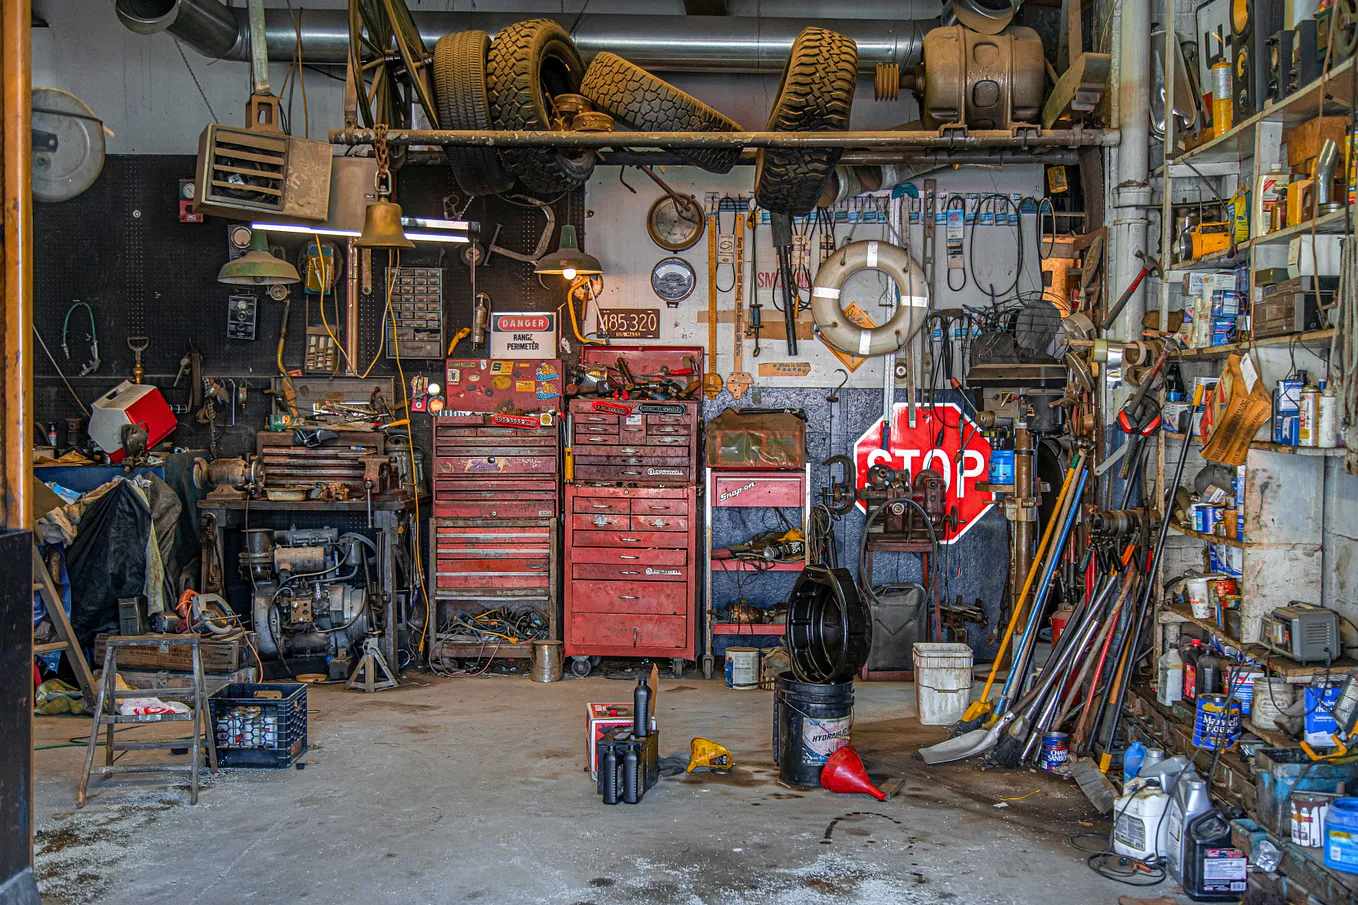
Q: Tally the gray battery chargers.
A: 1